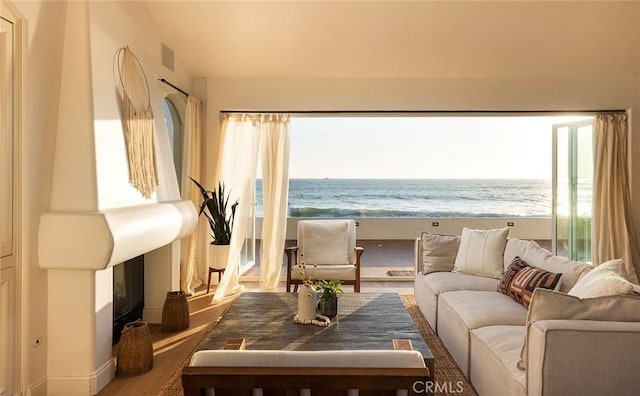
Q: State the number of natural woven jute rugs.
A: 1